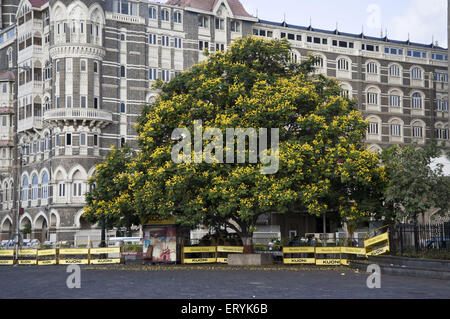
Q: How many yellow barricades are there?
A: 11